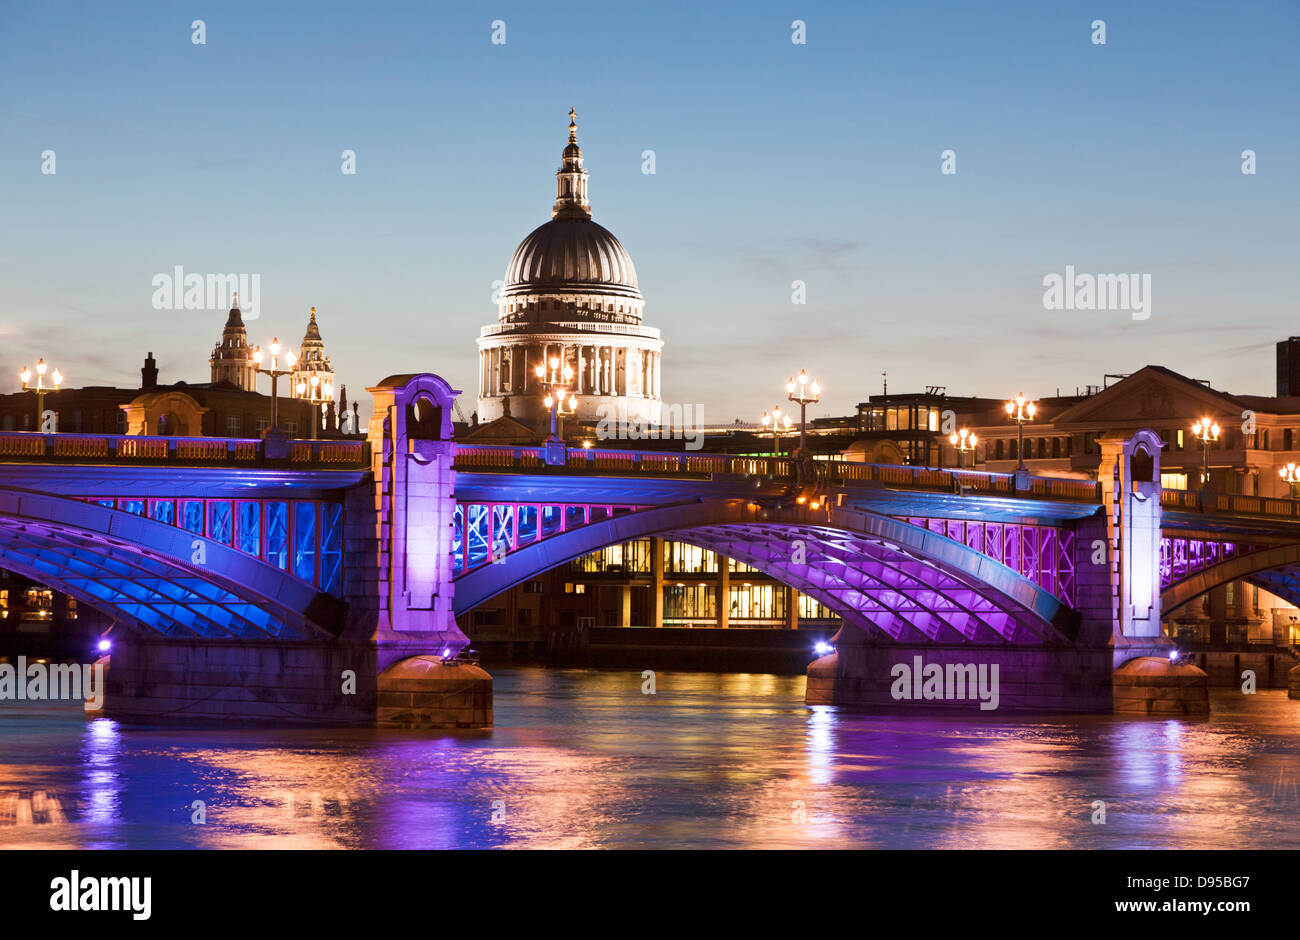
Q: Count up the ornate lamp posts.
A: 11